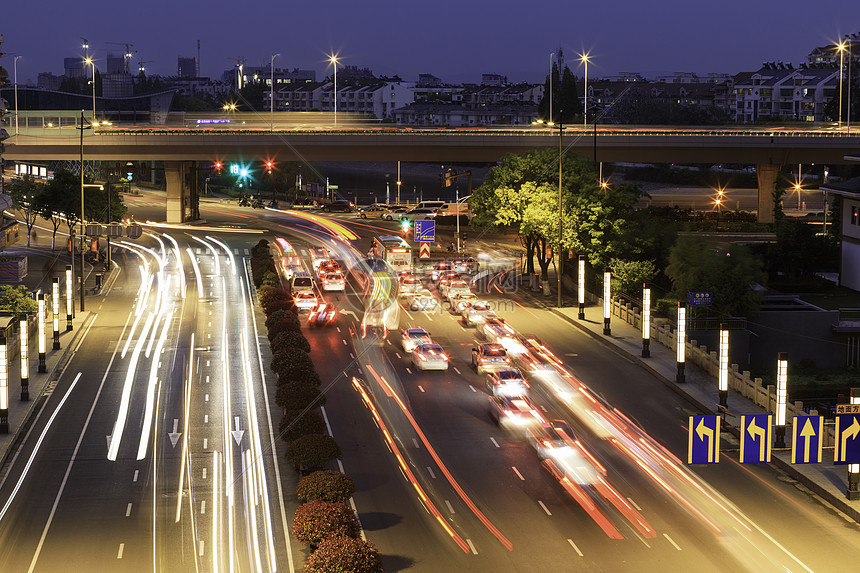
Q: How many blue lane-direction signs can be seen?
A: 4